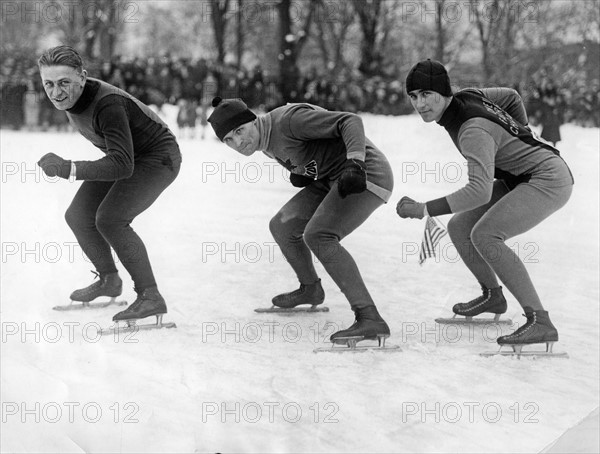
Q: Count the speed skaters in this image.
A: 3